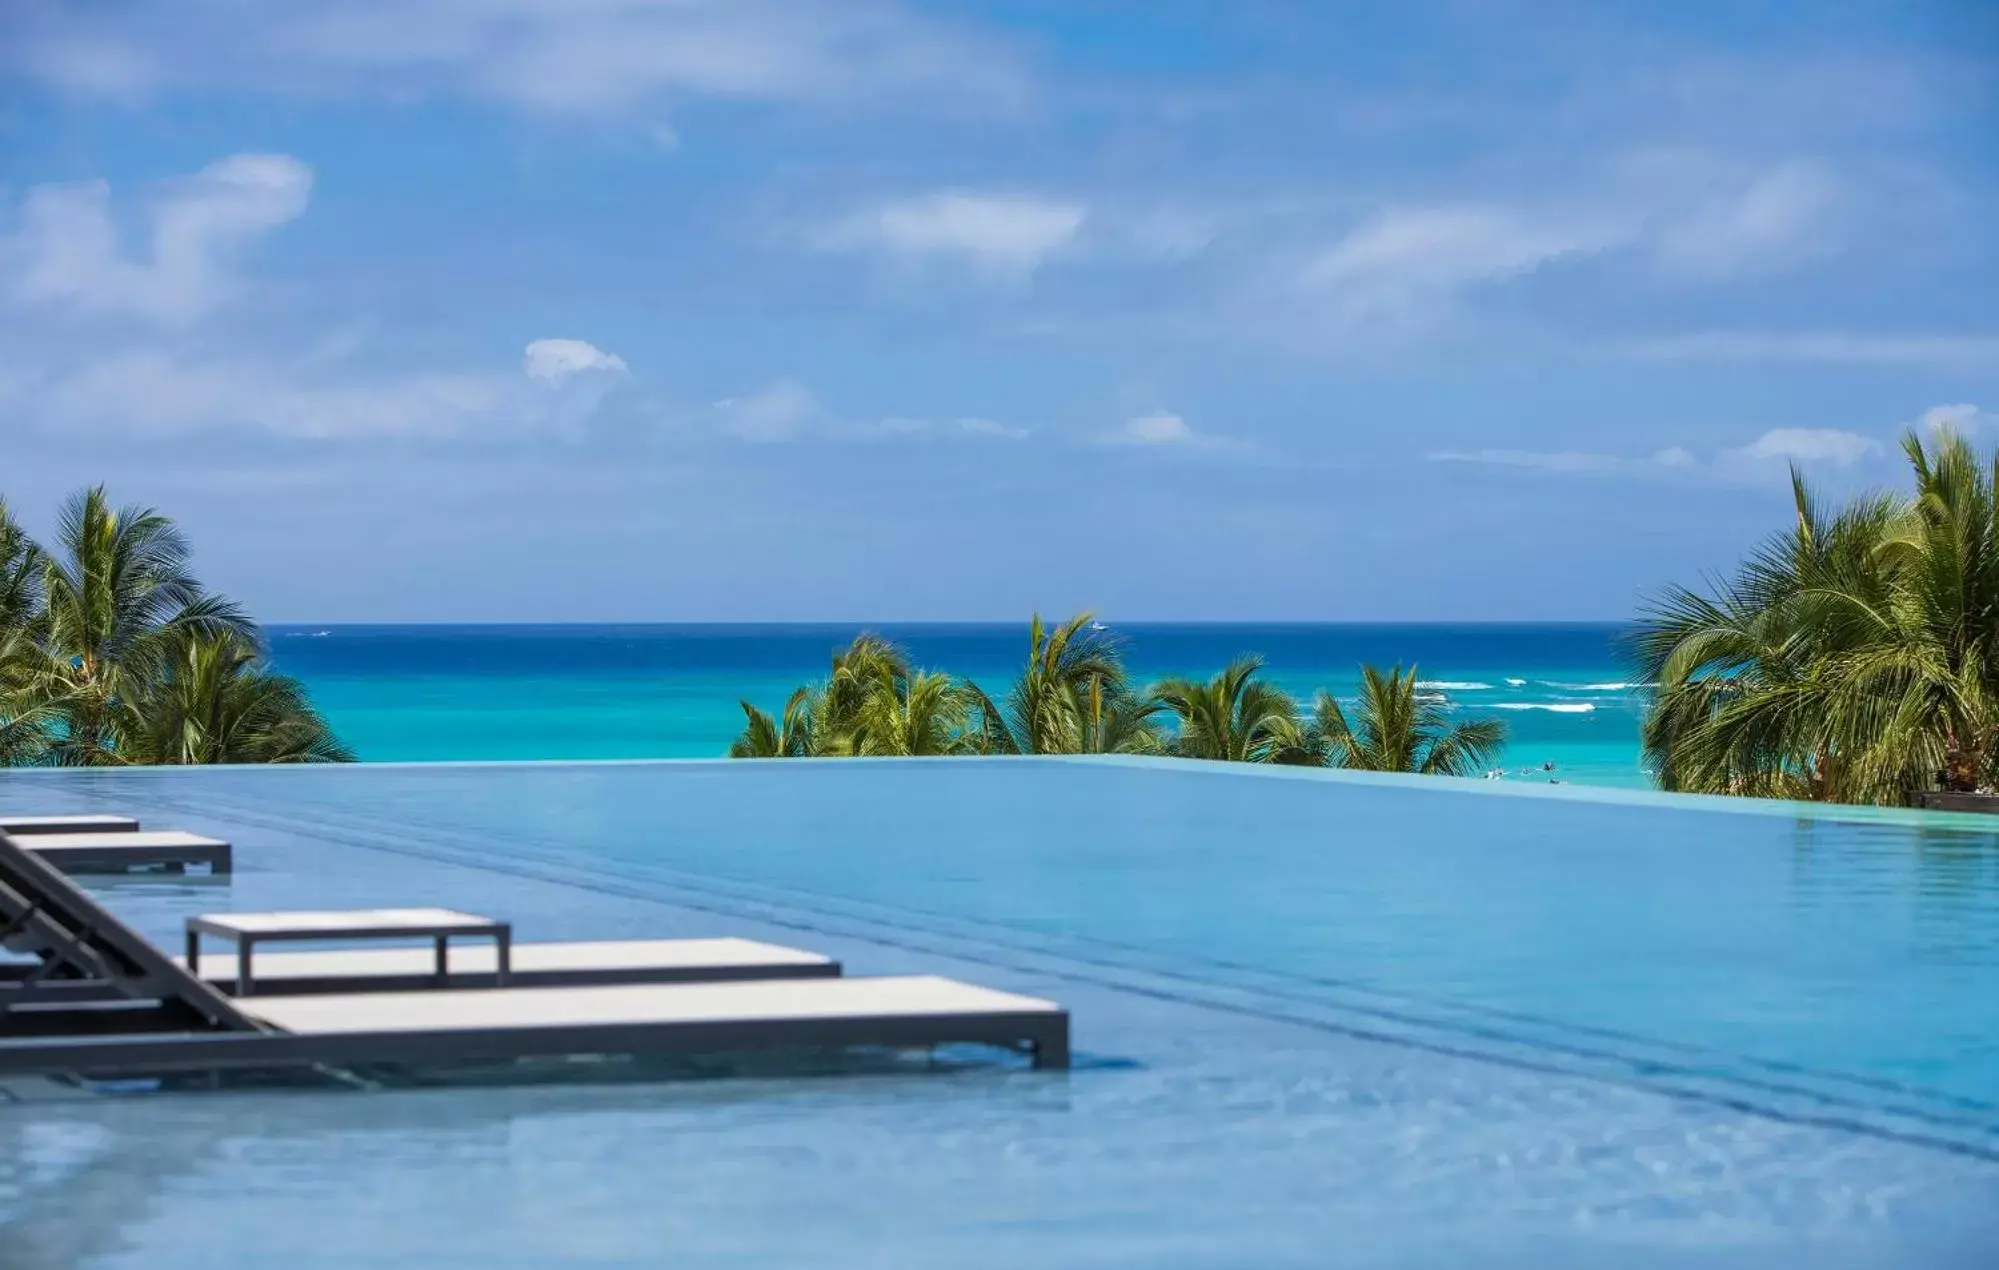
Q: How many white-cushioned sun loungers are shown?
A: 4